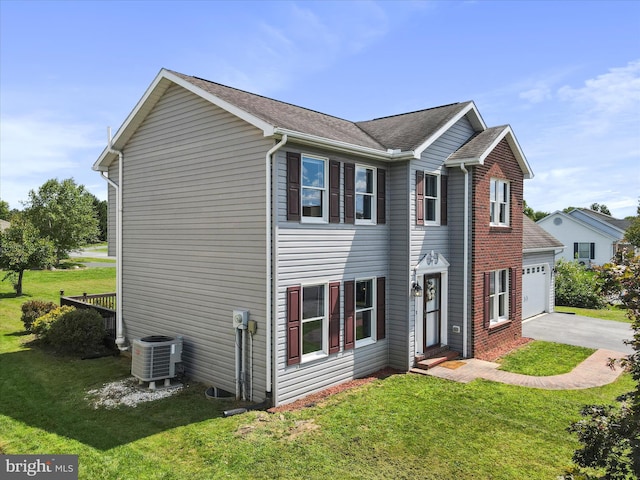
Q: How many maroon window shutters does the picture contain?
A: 12